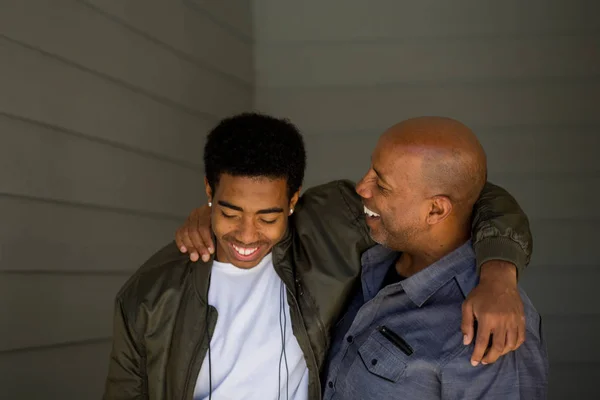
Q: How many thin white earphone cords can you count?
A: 0